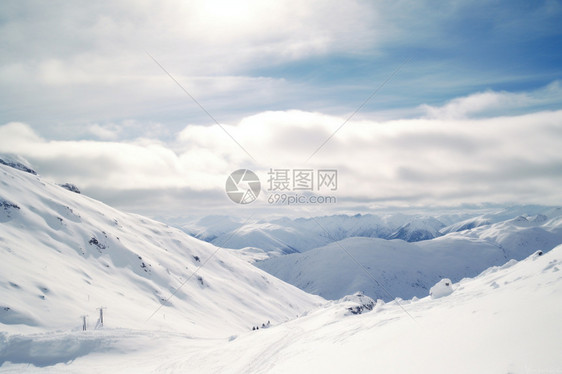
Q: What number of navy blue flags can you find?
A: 0